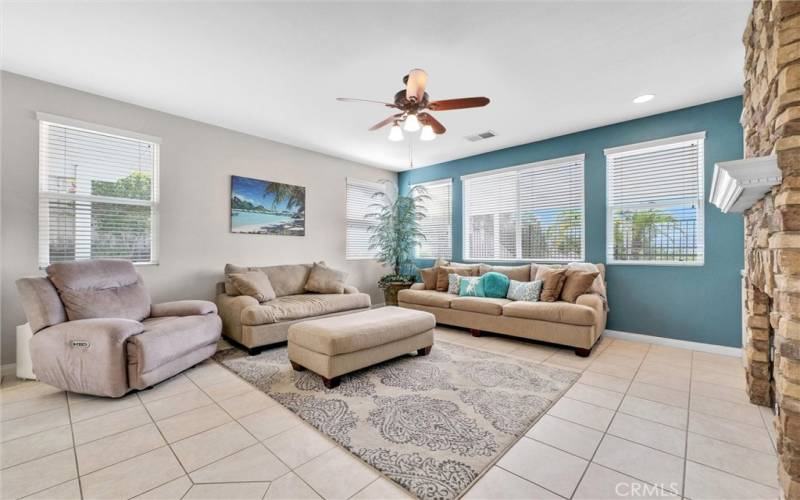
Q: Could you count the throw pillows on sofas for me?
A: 10